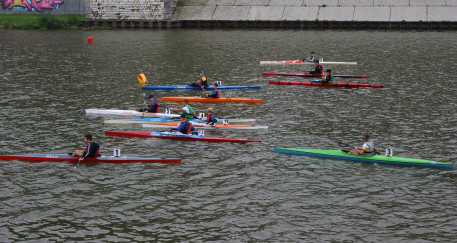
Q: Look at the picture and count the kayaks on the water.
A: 11